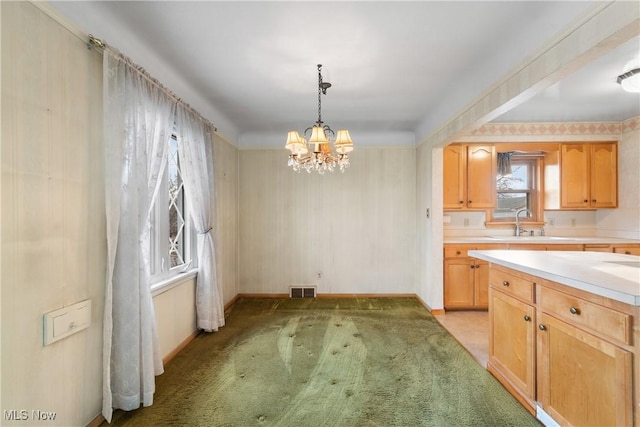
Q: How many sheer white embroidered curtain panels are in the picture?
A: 2